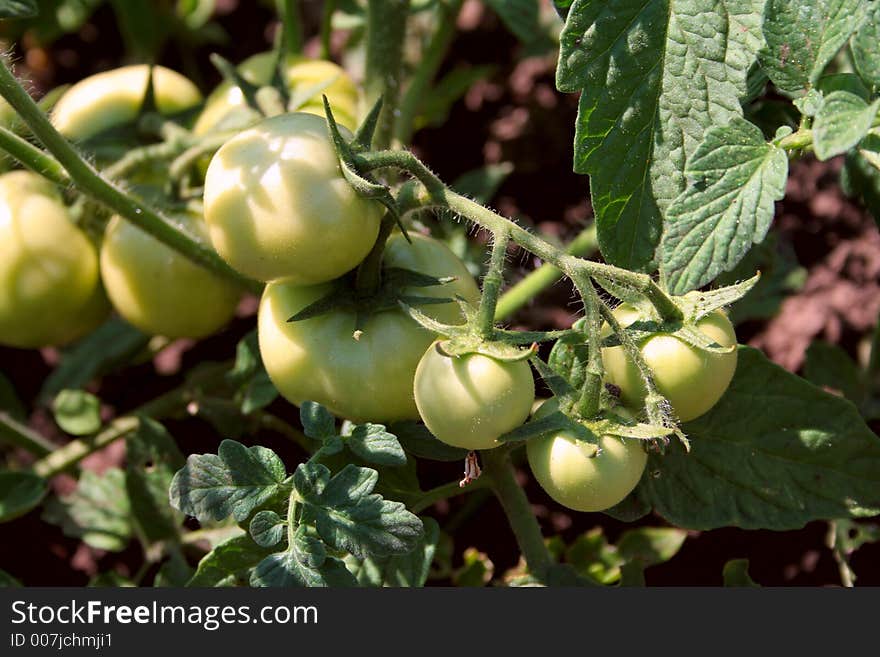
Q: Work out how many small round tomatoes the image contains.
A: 3